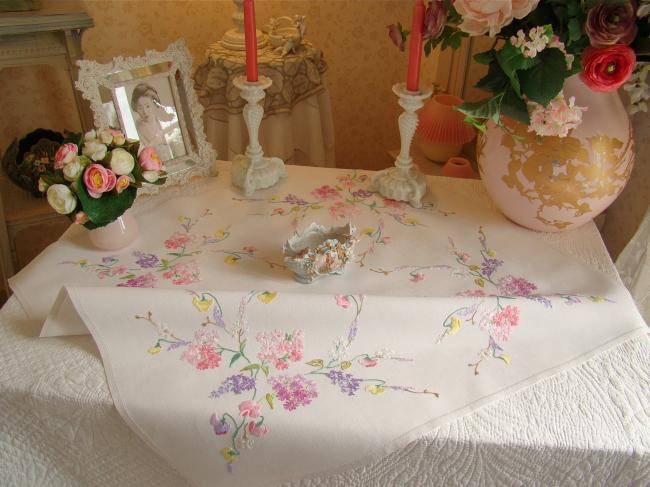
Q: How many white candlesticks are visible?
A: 2